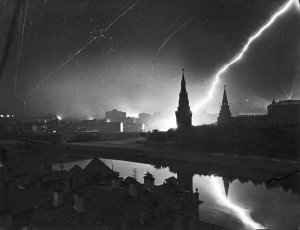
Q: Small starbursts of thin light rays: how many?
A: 1